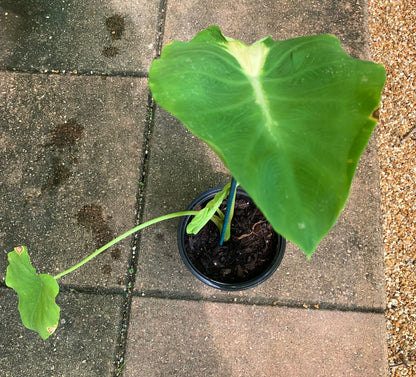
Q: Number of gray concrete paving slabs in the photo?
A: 6